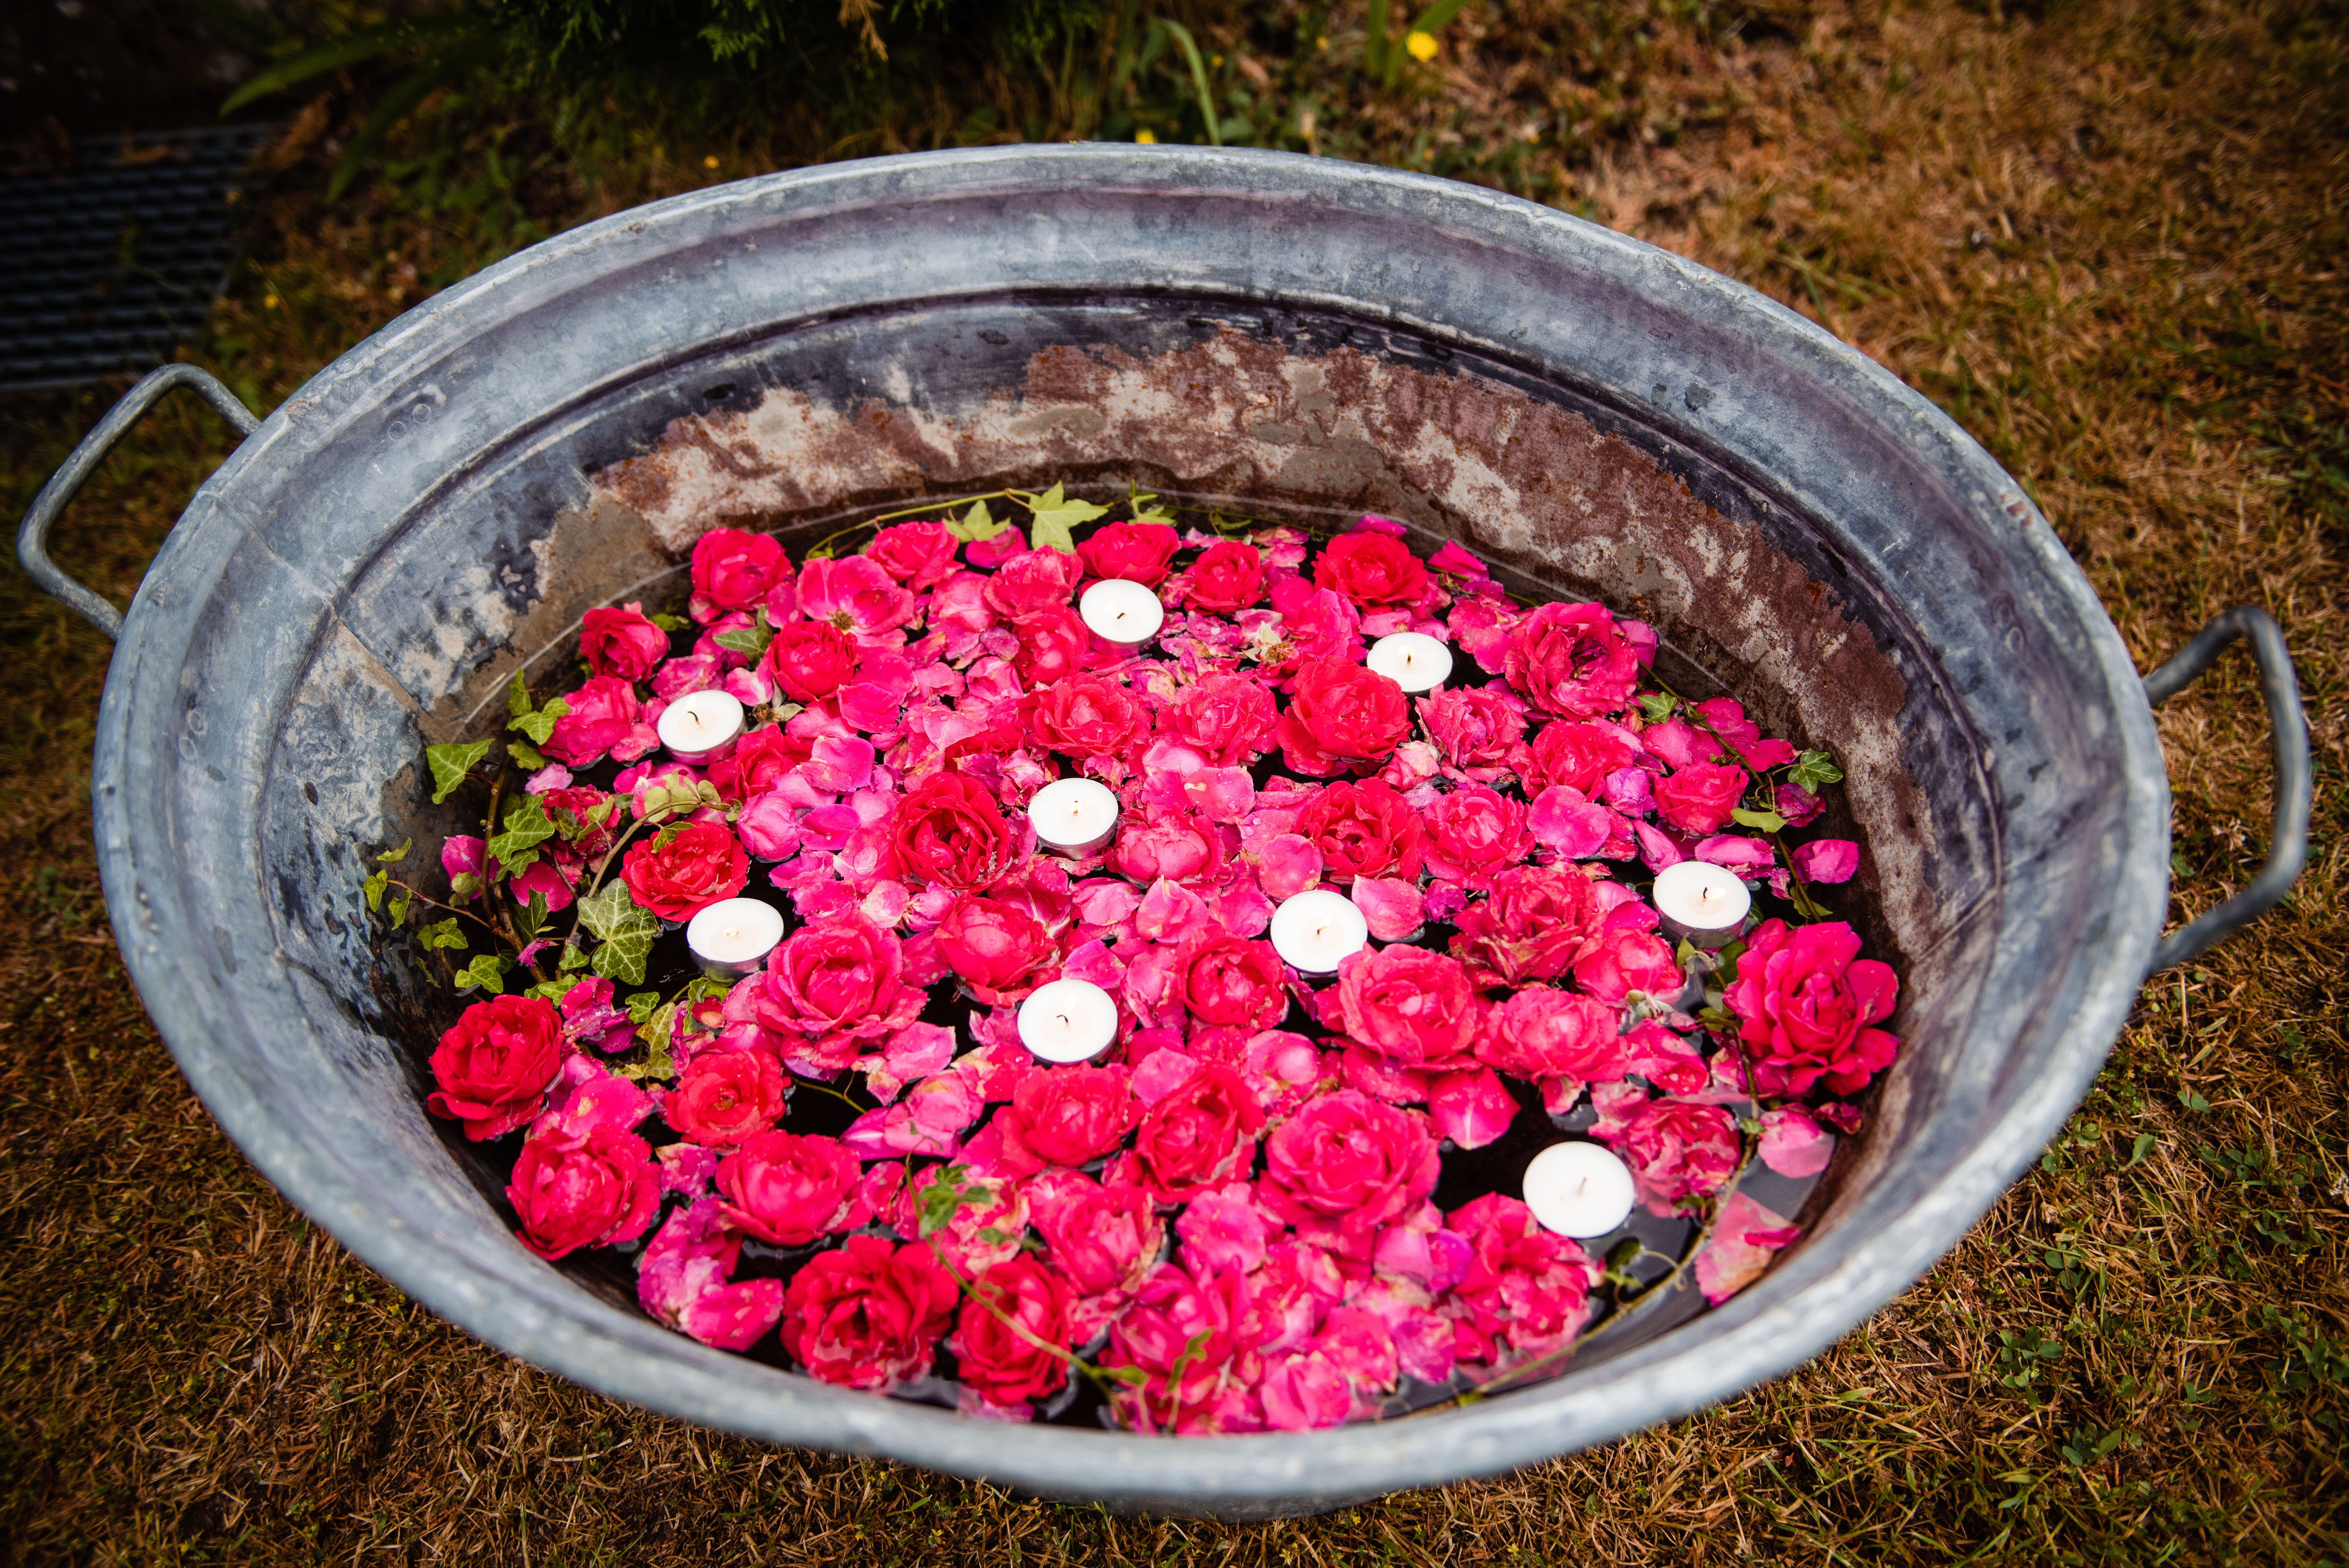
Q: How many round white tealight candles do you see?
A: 9